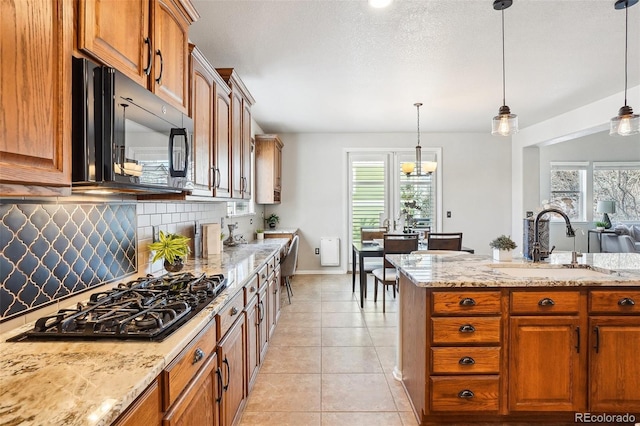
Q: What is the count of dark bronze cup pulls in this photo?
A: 12